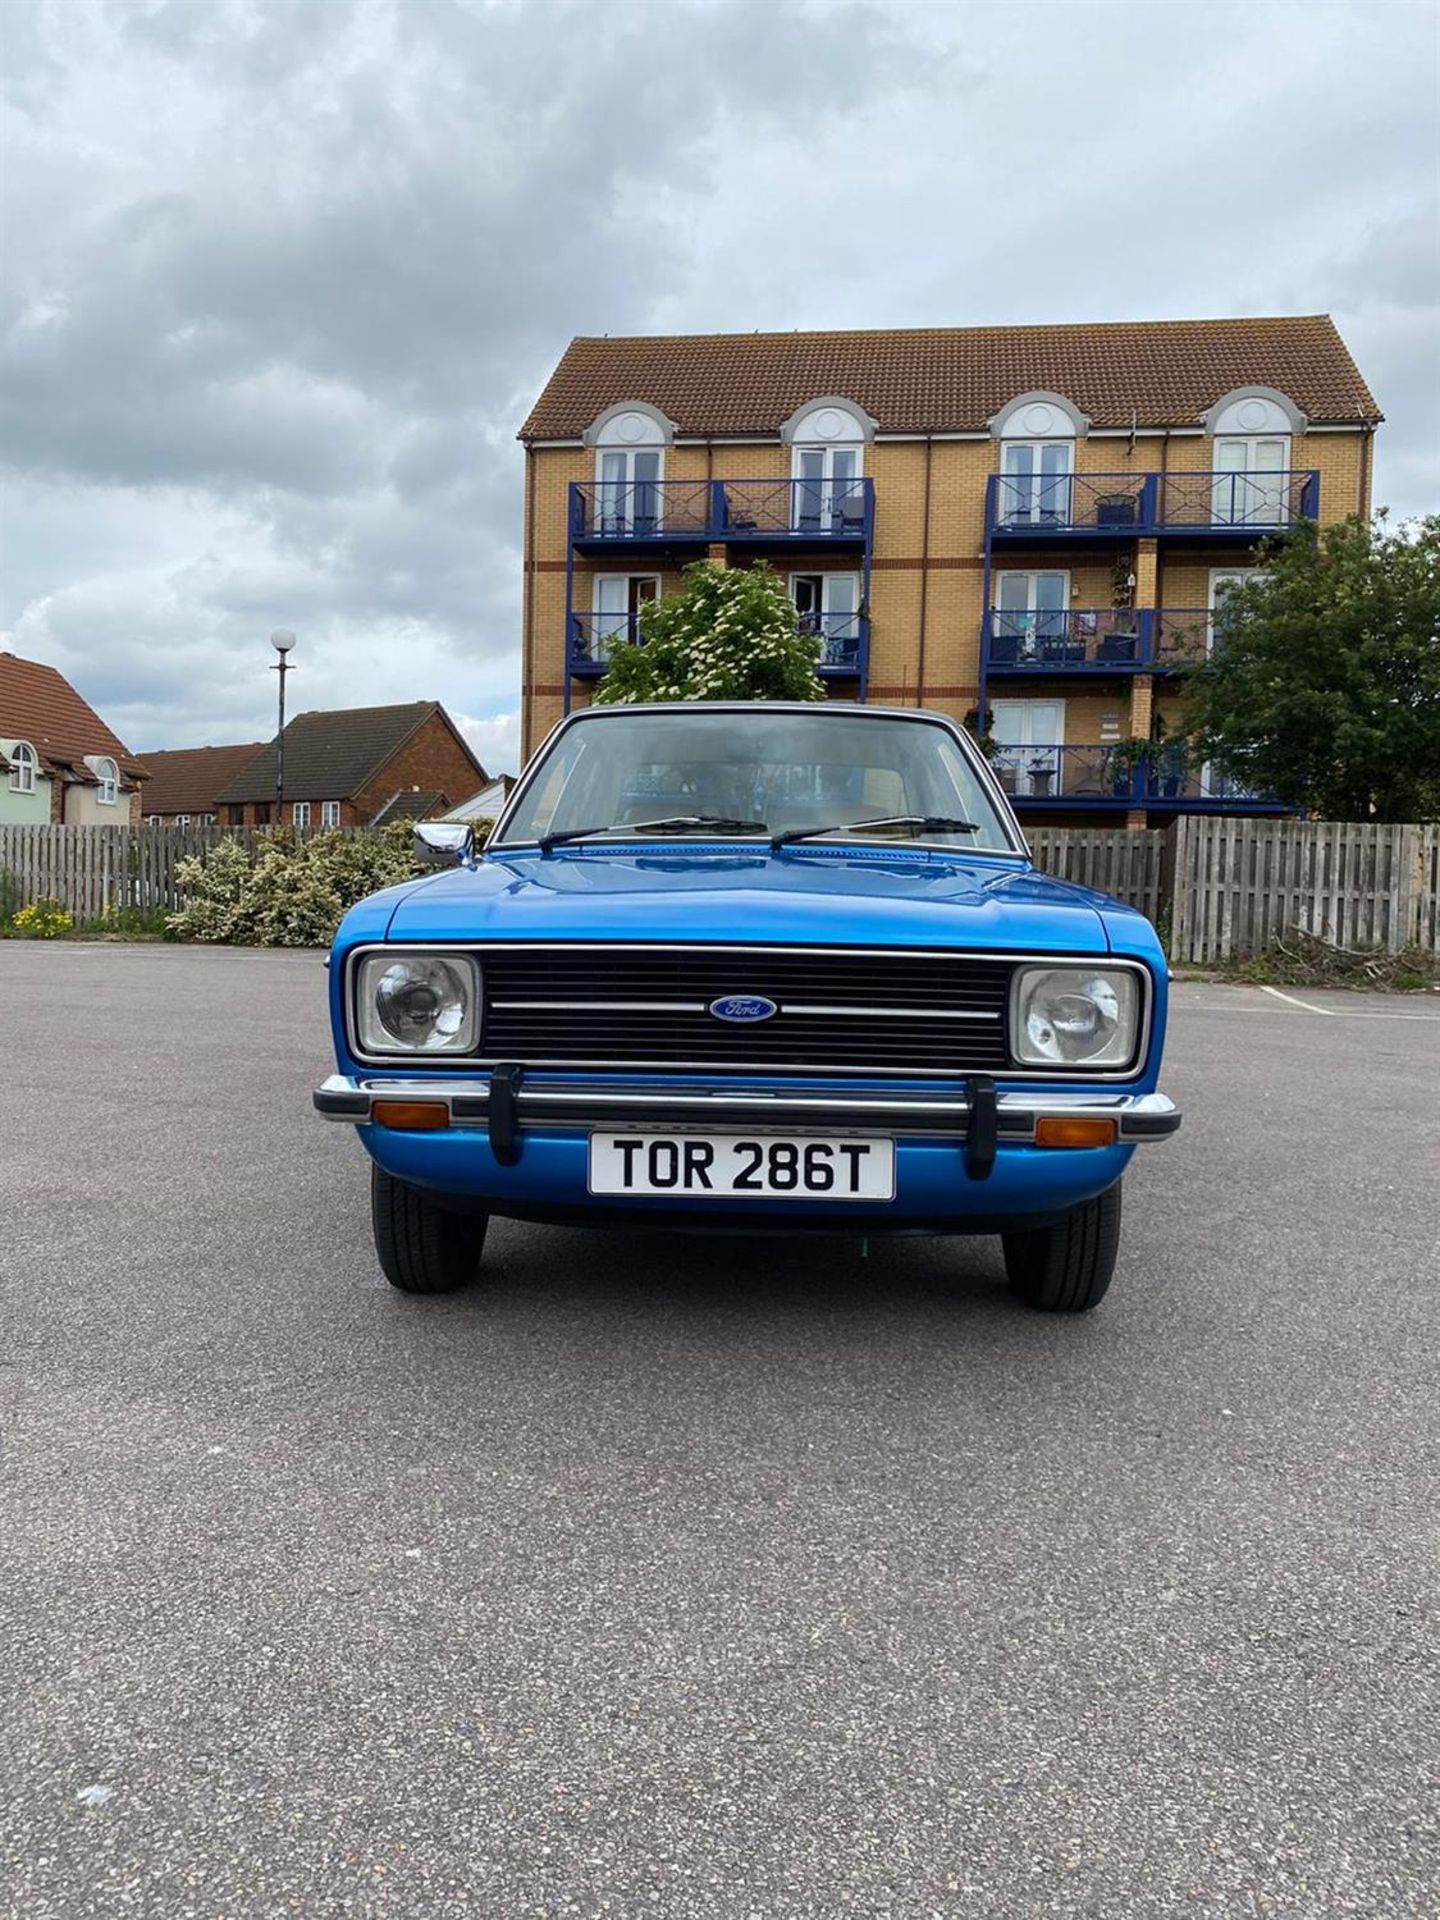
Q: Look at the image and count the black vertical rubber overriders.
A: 2